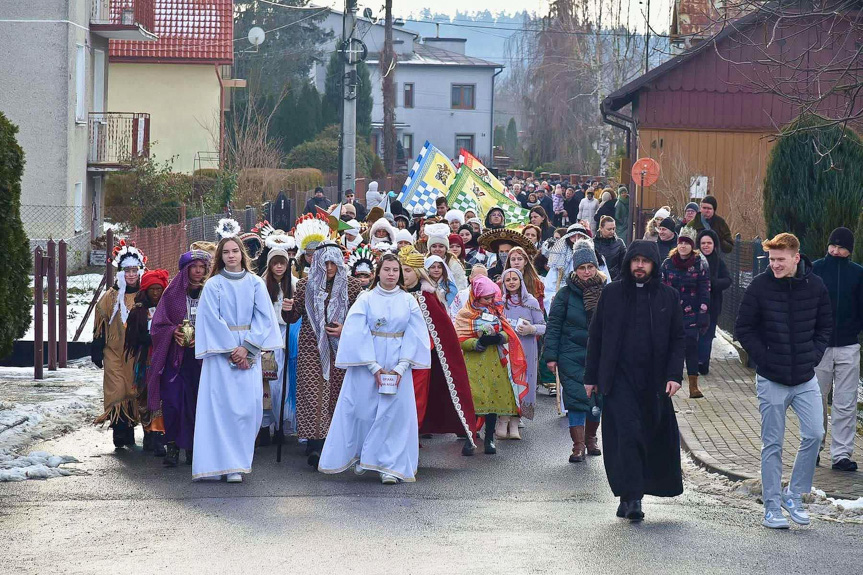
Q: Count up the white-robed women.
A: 2